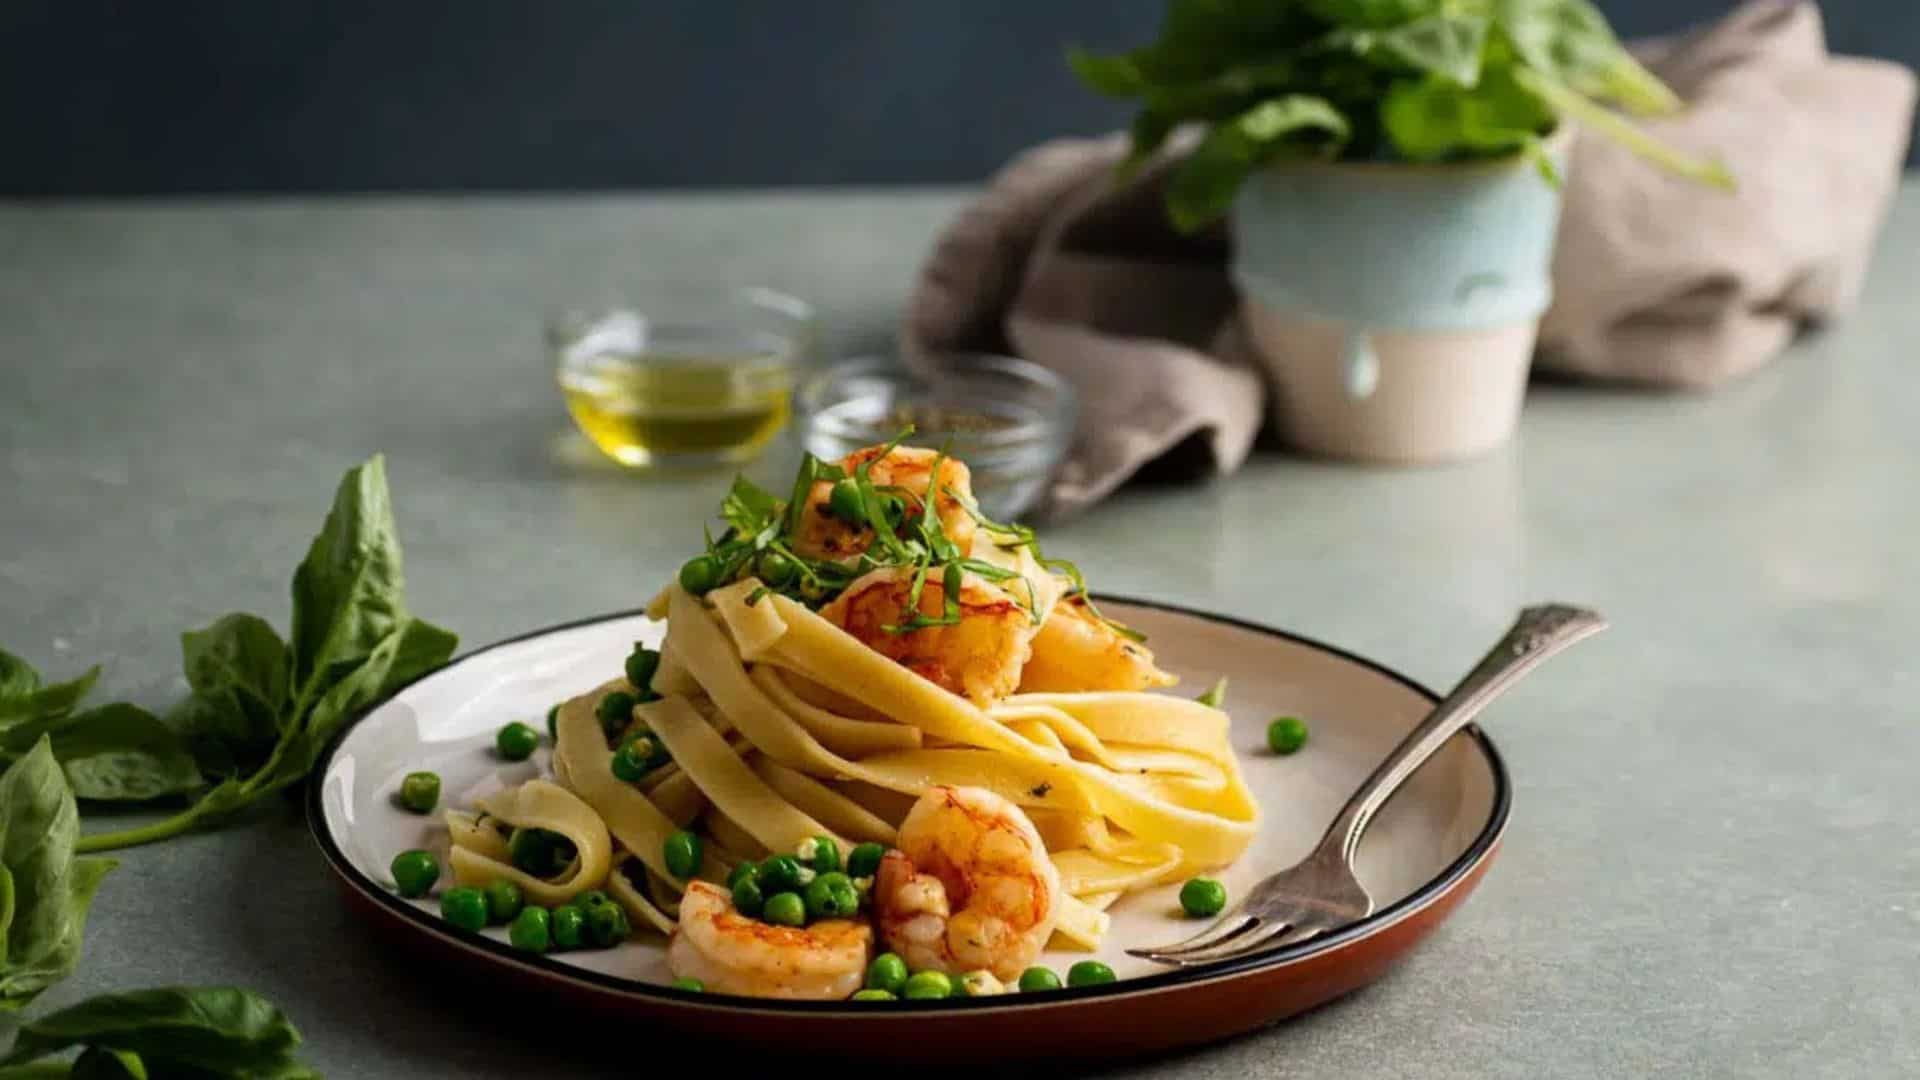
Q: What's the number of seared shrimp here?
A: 5